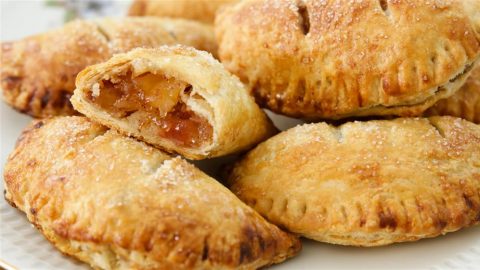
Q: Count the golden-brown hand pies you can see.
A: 7